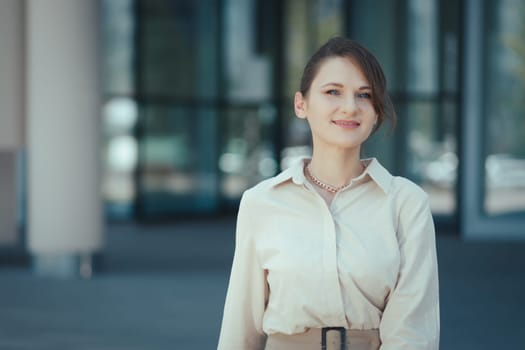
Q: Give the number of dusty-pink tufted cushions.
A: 0